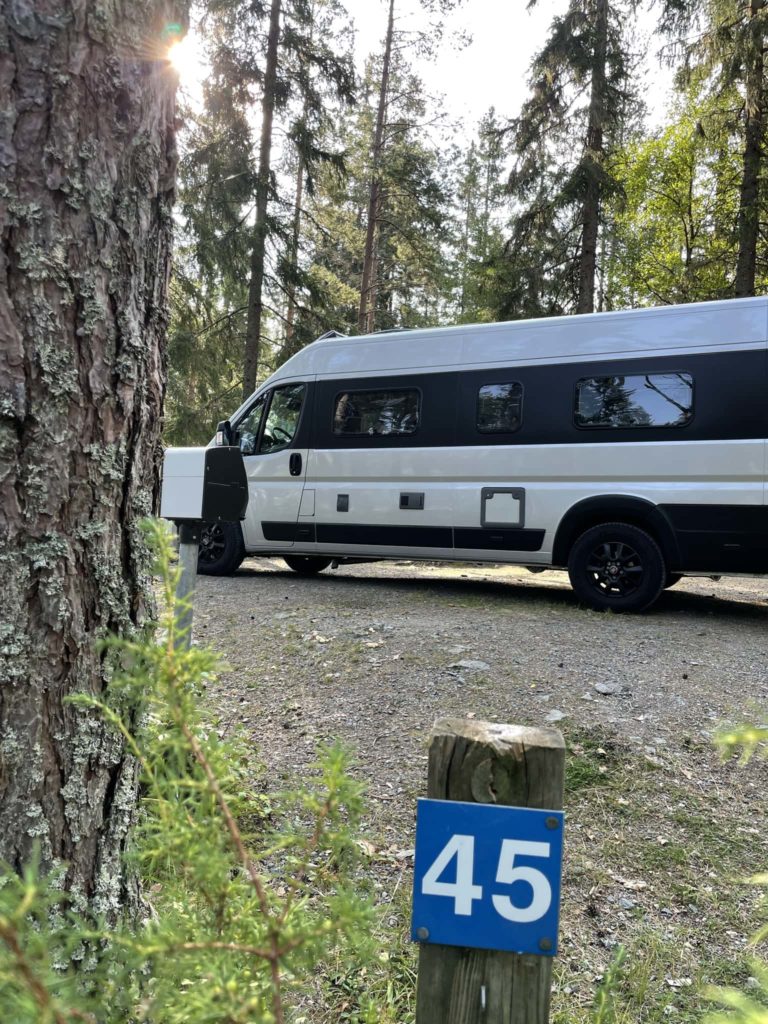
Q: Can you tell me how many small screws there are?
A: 3